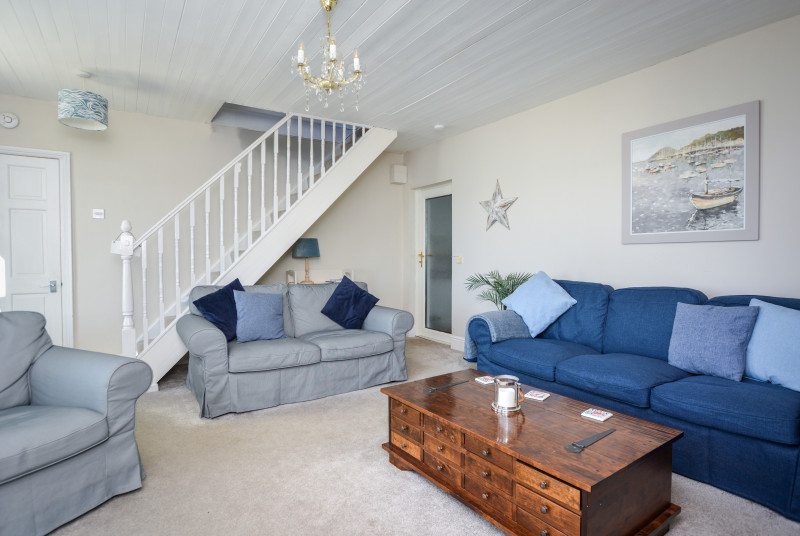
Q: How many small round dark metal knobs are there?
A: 12